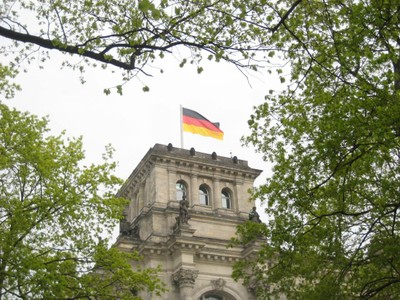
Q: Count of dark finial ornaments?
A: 4